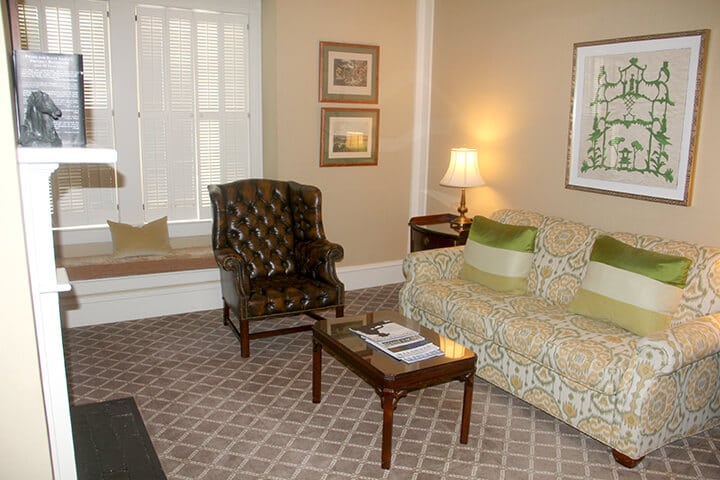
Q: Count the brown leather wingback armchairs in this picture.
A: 1